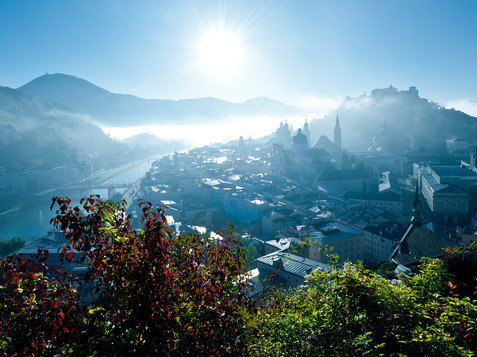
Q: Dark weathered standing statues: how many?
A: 0